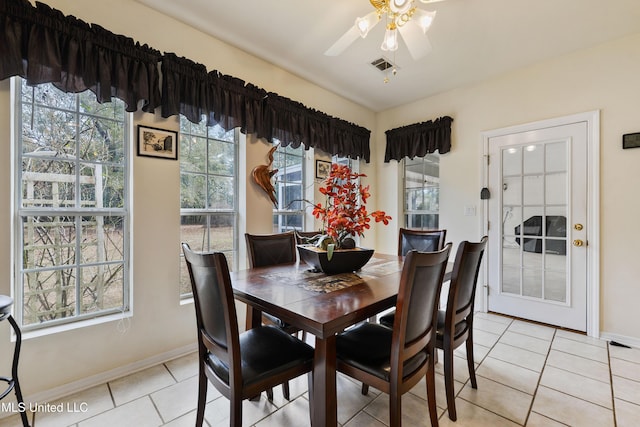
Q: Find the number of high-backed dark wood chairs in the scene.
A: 6